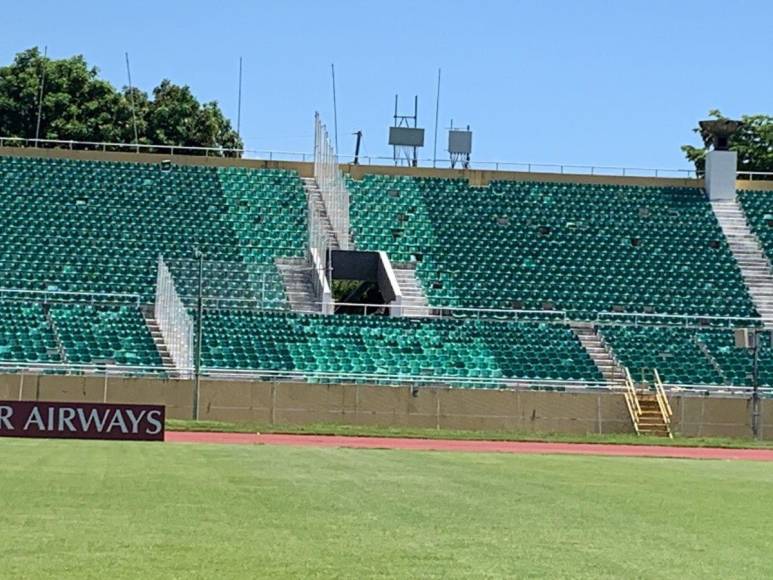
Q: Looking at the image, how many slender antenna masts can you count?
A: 5